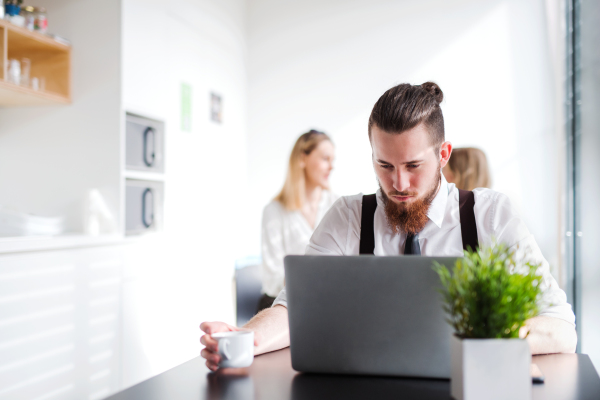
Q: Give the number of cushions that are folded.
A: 0